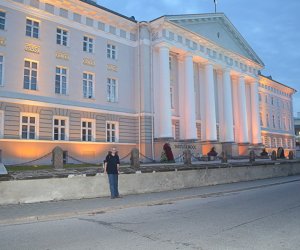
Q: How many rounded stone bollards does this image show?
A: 7